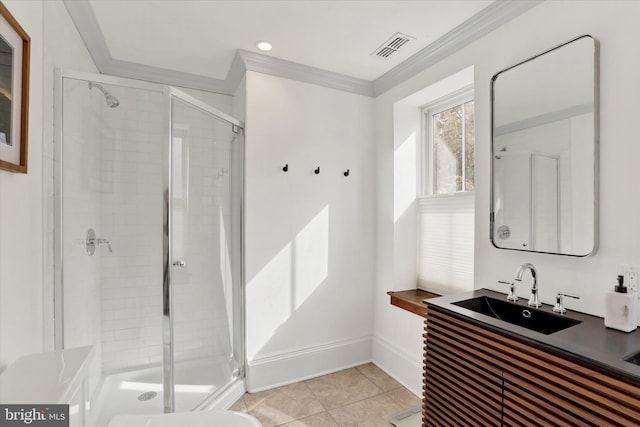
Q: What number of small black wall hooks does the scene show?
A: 3